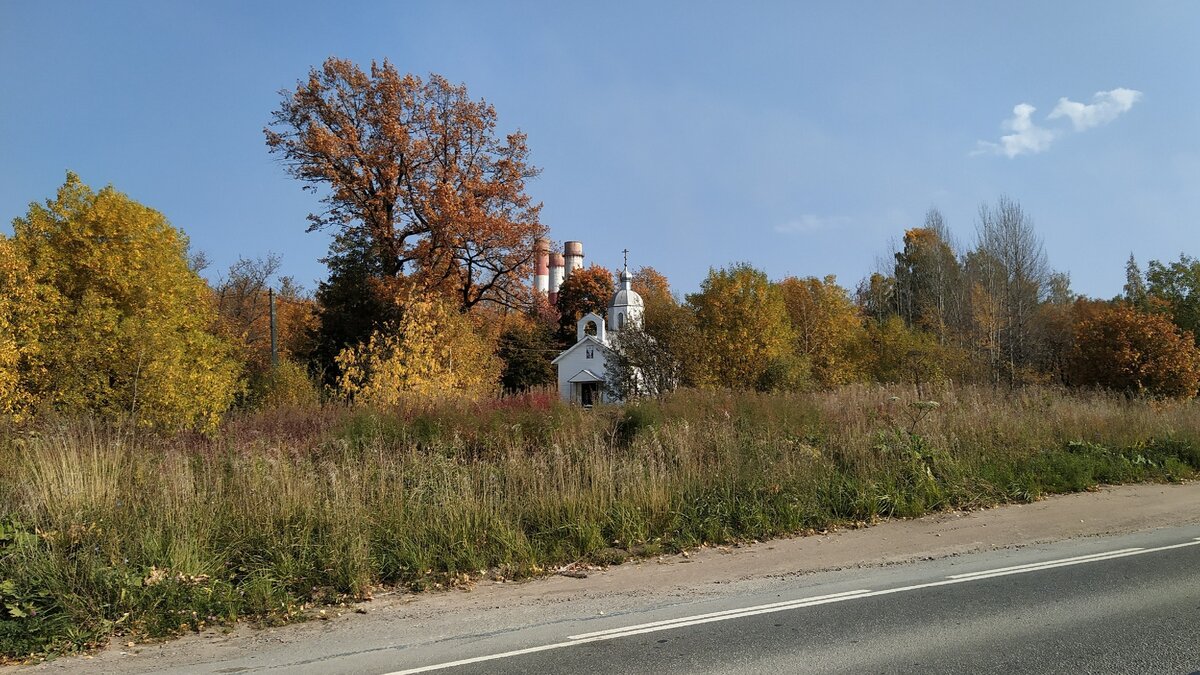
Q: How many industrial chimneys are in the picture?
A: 3